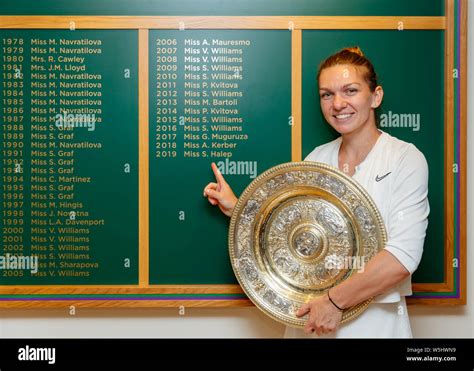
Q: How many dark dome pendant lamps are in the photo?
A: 0